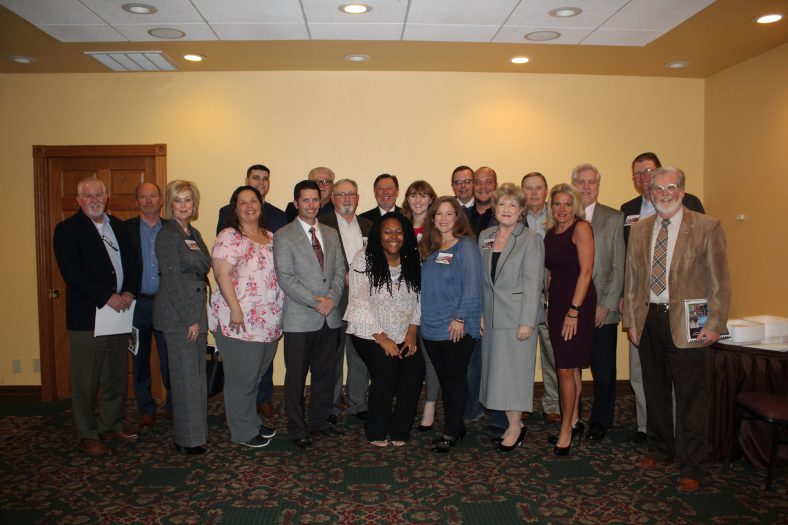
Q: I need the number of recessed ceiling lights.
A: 9